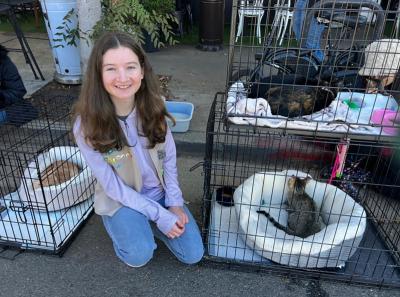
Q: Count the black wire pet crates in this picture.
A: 3